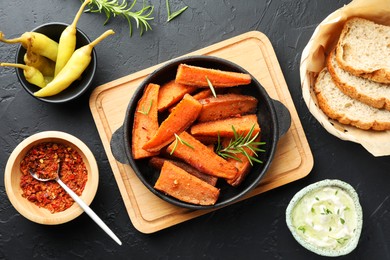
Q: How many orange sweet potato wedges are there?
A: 11